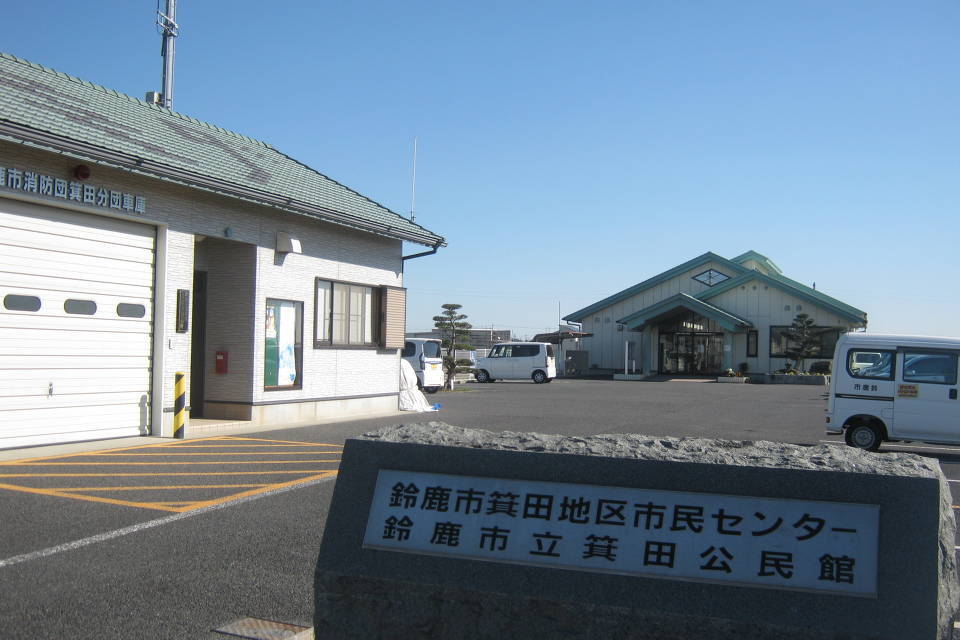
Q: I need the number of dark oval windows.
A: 3